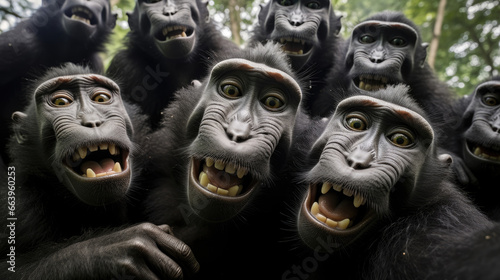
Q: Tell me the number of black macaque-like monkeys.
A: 8